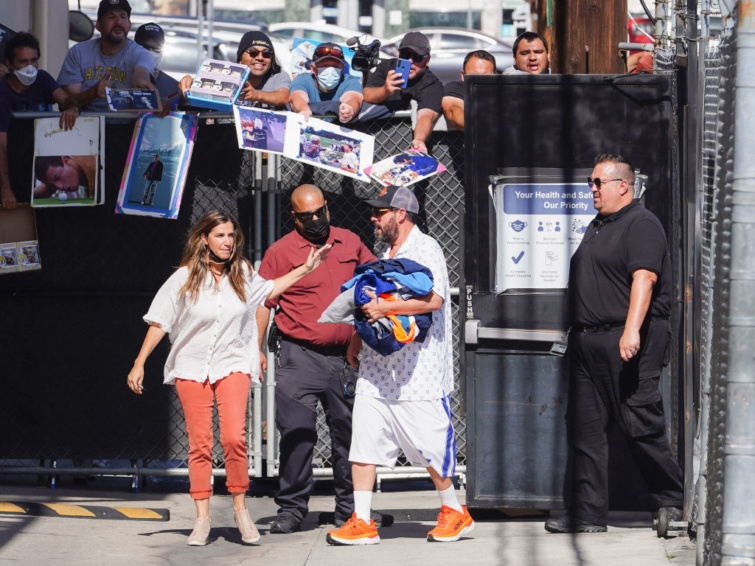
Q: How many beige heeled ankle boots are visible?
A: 2